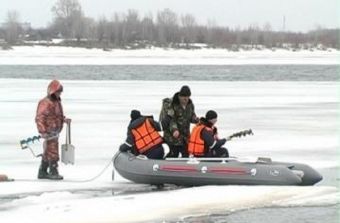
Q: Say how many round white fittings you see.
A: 3